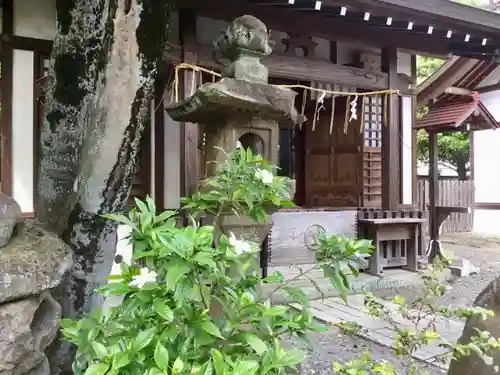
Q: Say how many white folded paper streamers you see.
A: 2